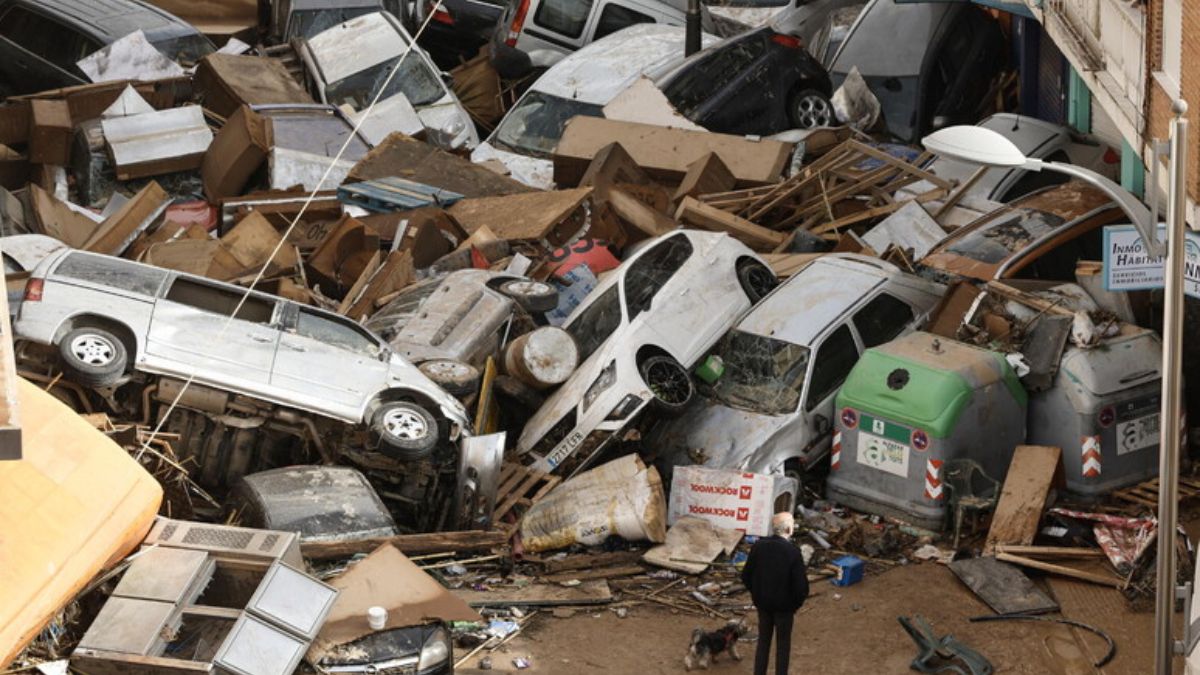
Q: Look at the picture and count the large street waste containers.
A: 2